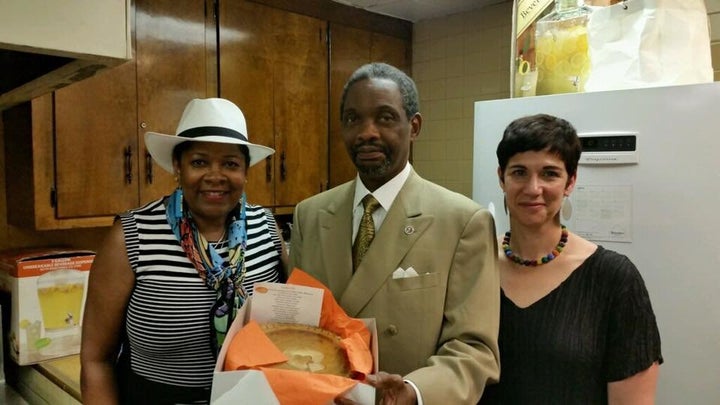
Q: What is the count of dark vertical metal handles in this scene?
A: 4